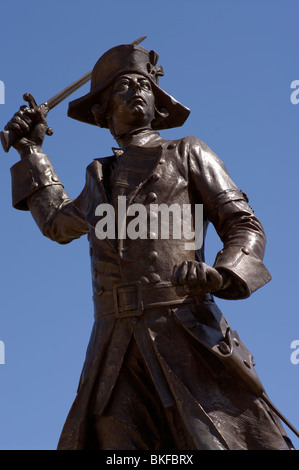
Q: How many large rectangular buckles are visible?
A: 1